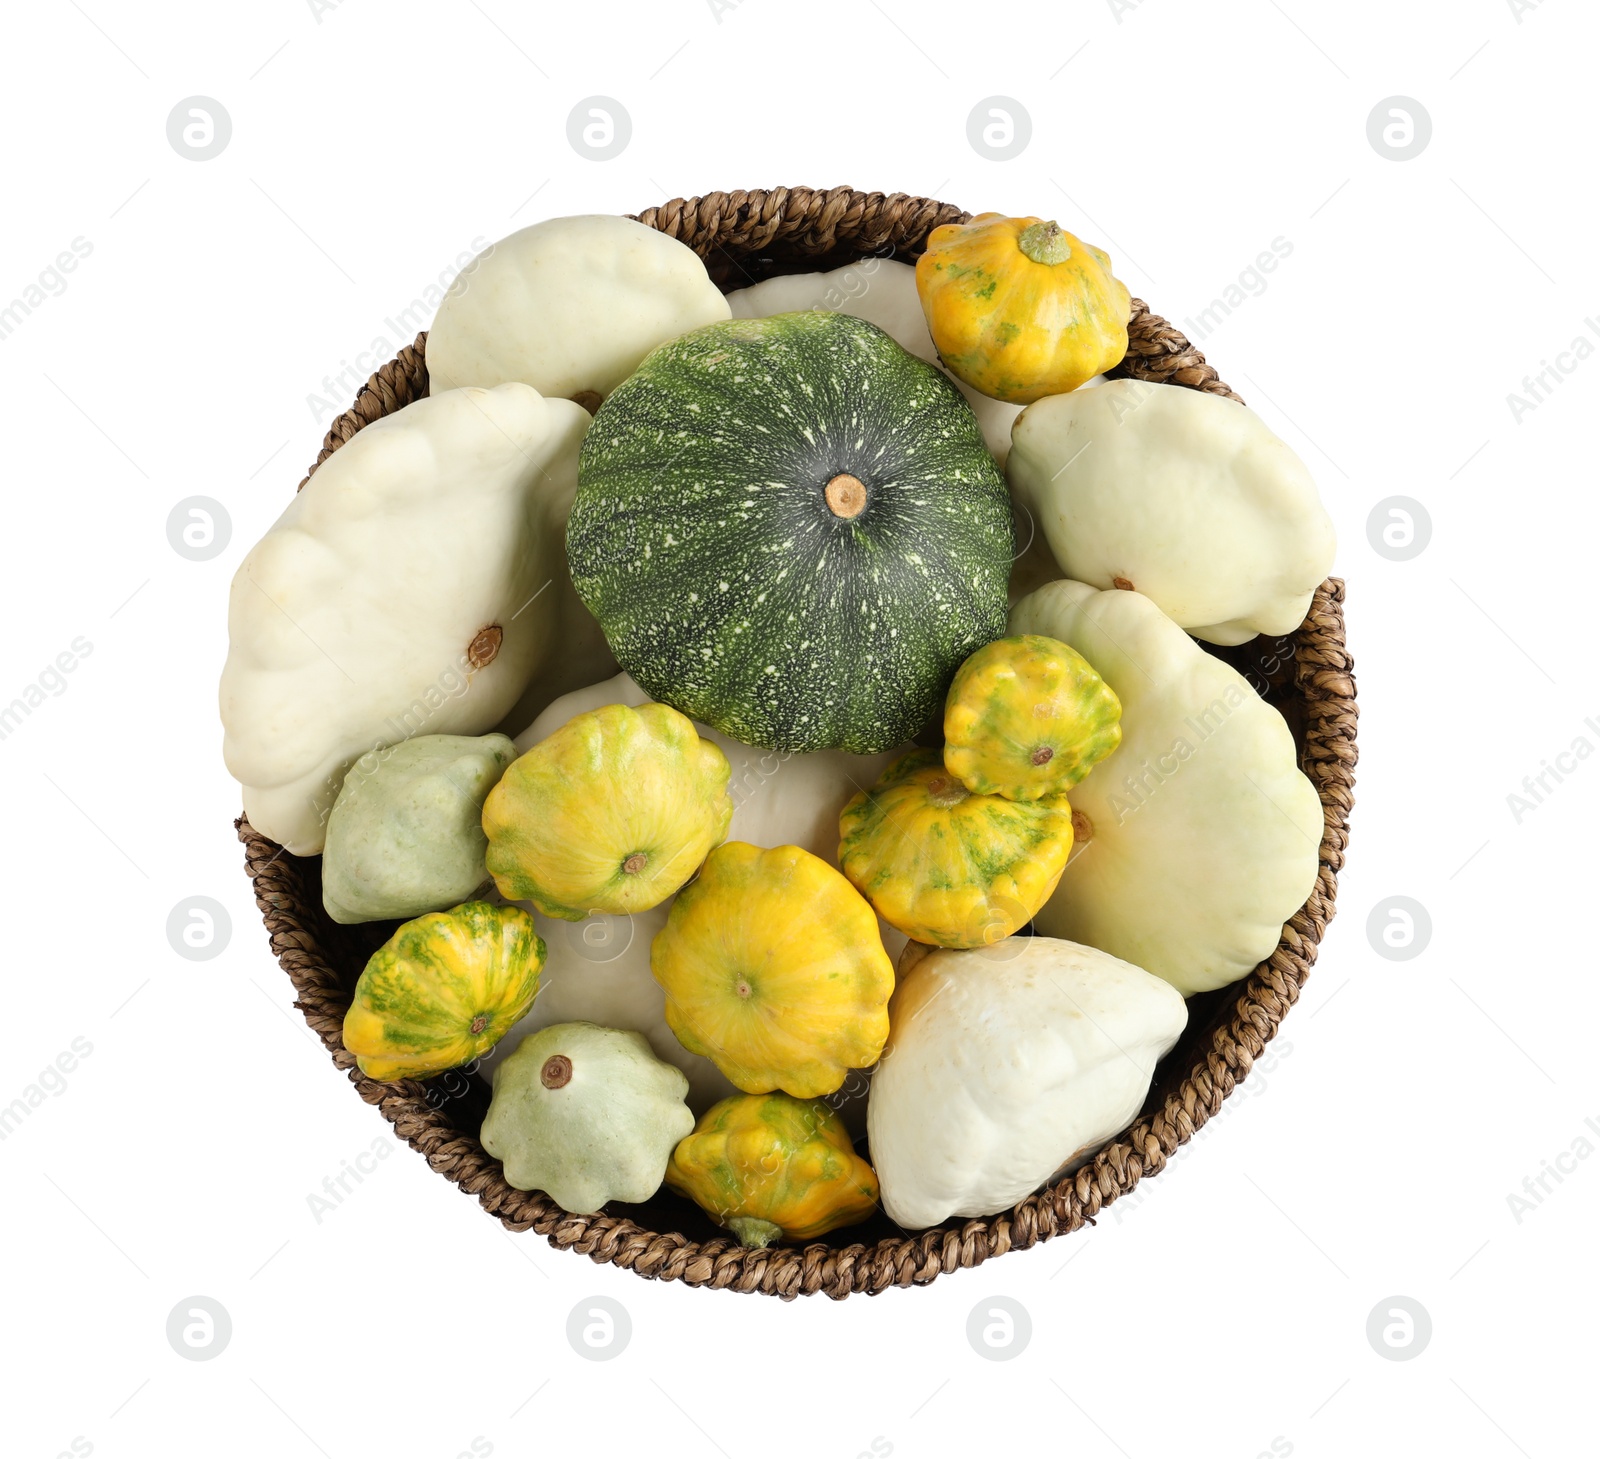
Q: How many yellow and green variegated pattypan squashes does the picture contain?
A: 7